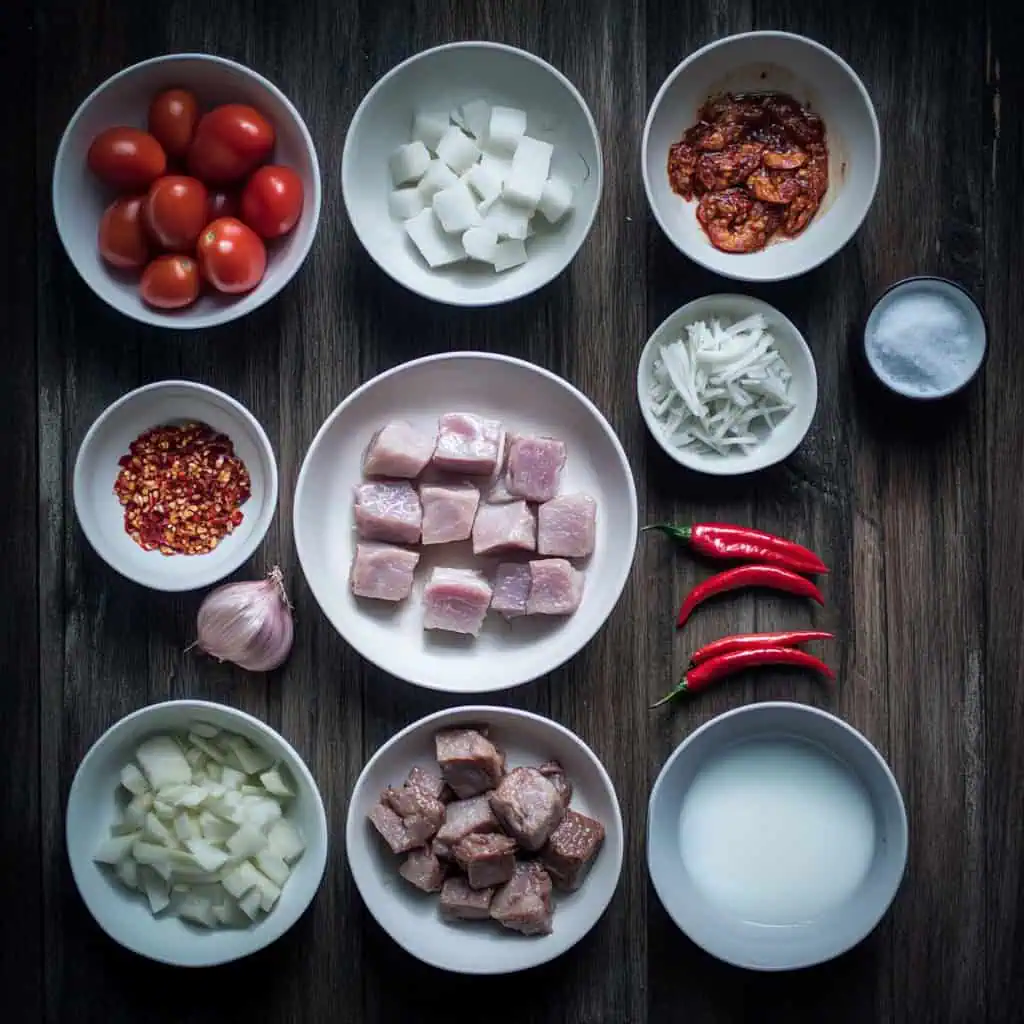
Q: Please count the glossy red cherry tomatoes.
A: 9